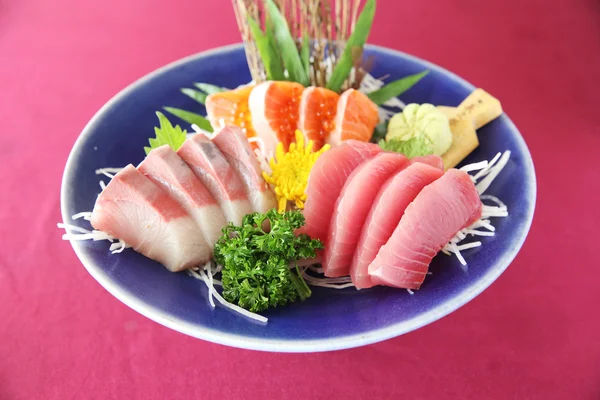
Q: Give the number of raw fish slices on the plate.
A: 12